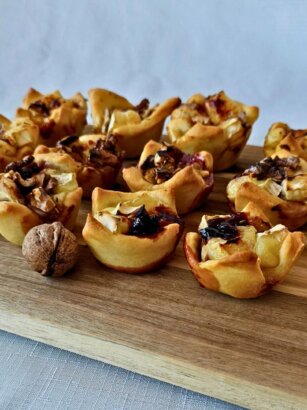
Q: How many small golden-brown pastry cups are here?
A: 11